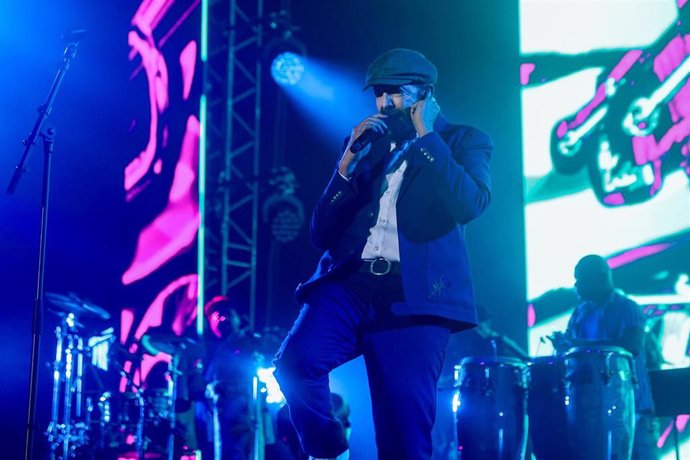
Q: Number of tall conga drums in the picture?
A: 3